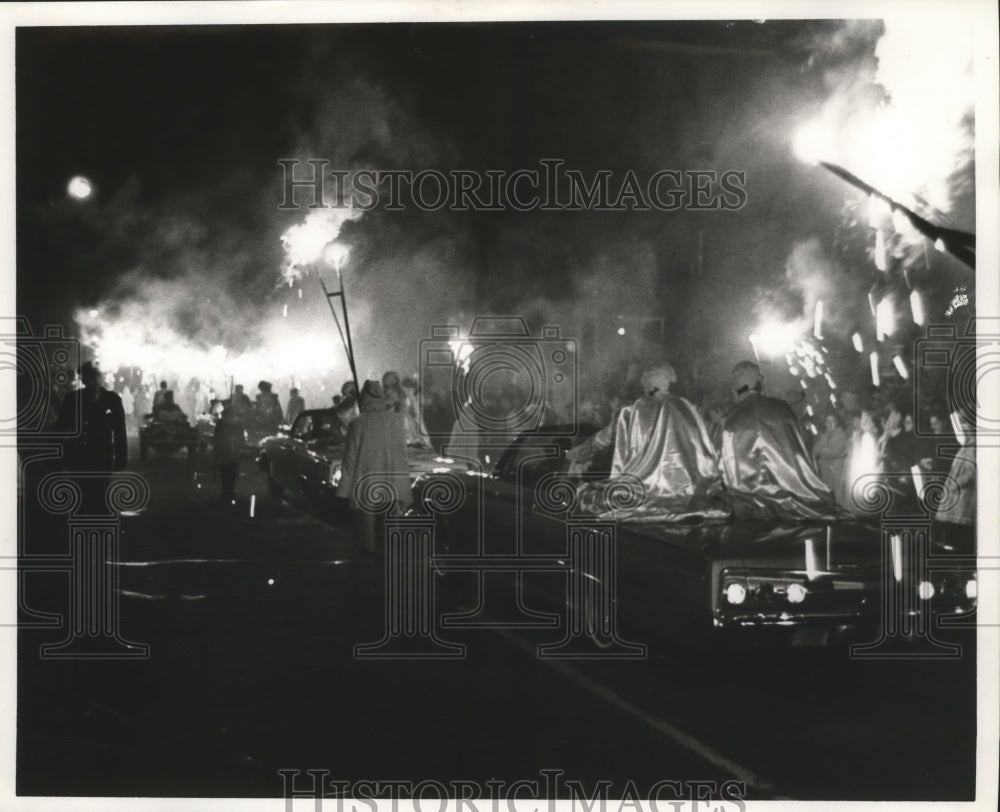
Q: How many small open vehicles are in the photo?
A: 1